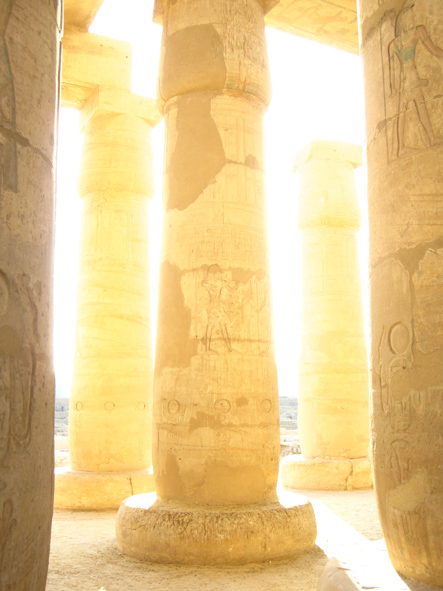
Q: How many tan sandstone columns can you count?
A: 5